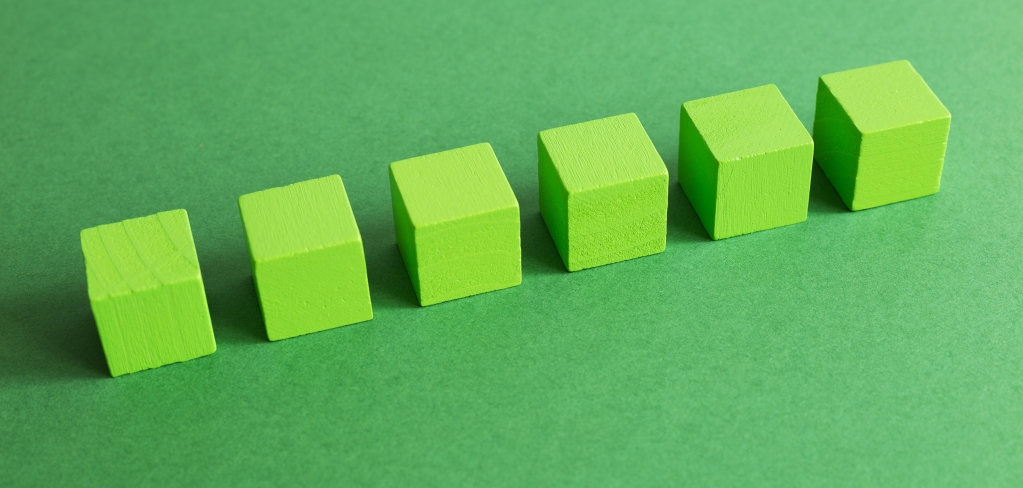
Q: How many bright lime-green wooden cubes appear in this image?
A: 6